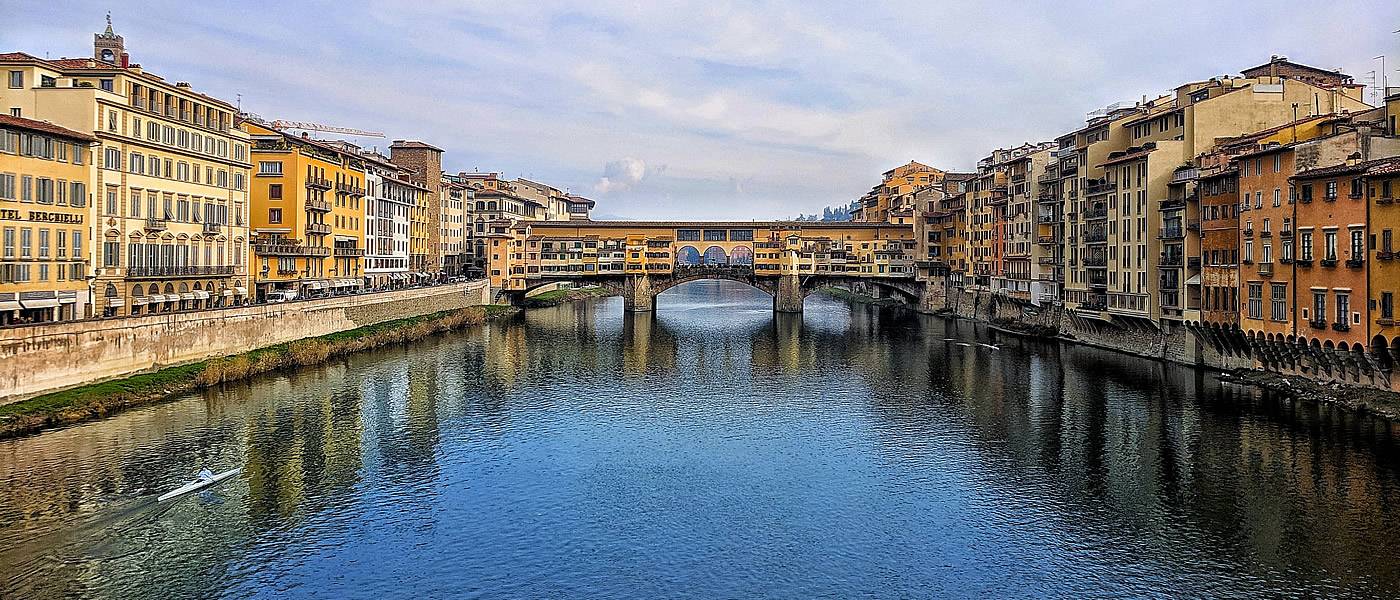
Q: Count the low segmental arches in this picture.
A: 3